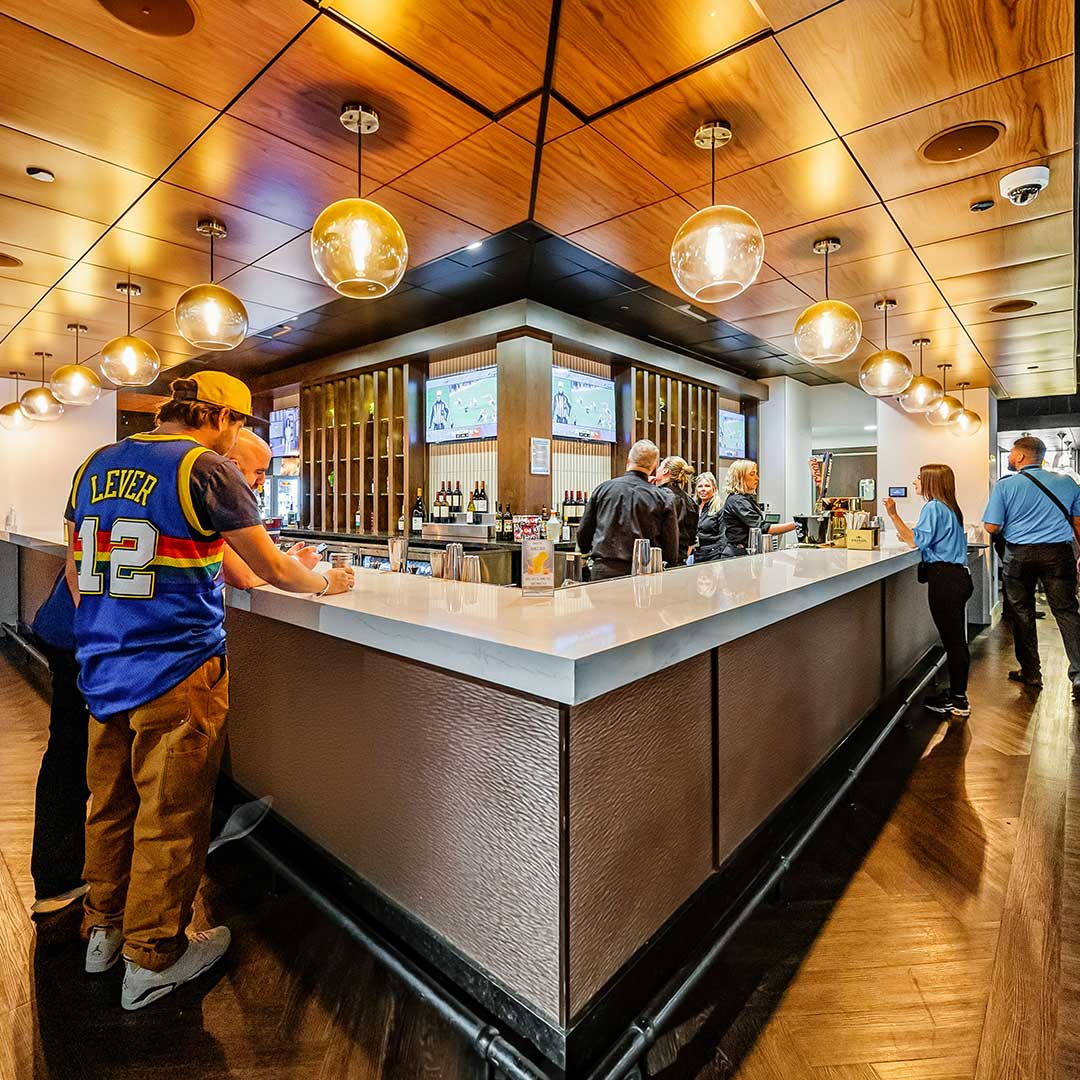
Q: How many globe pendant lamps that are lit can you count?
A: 12